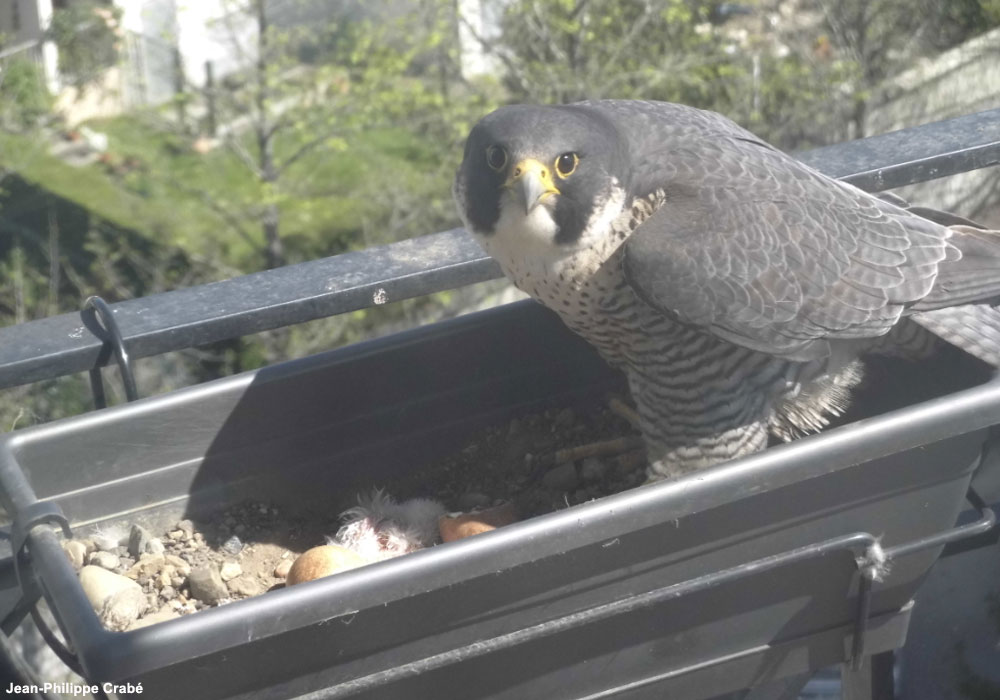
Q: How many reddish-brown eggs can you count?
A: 2